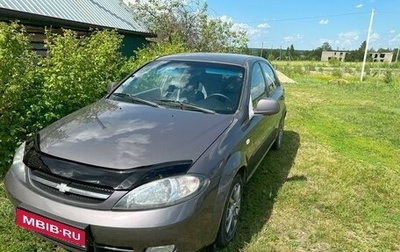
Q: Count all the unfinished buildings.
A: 2